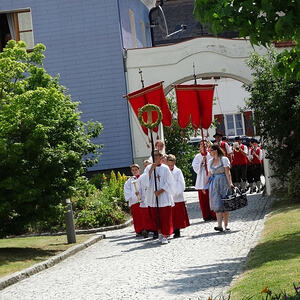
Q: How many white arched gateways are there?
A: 1